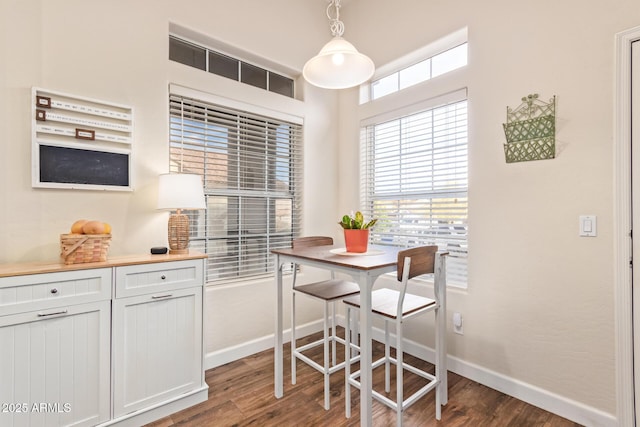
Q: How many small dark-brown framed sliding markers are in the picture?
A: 3